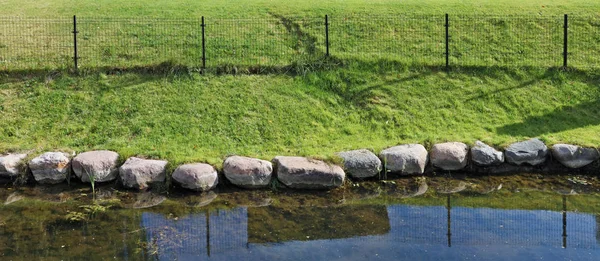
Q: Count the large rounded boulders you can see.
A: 13